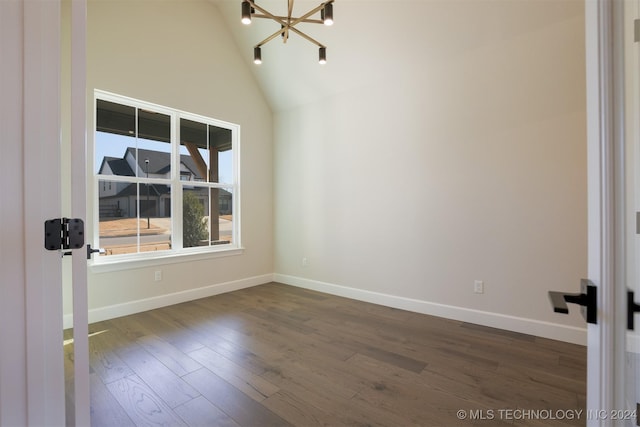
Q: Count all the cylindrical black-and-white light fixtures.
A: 4